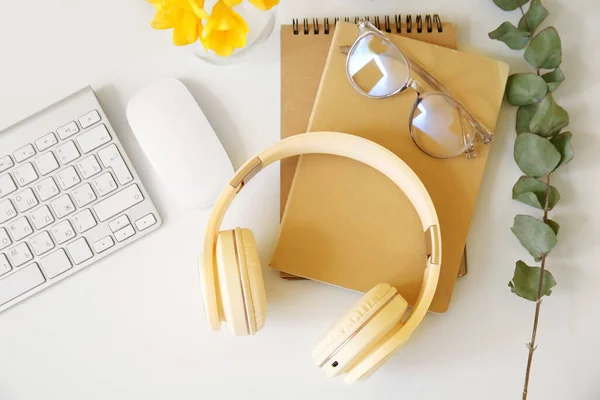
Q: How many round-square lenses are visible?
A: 2